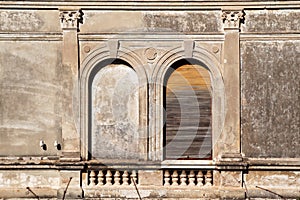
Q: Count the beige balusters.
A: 12